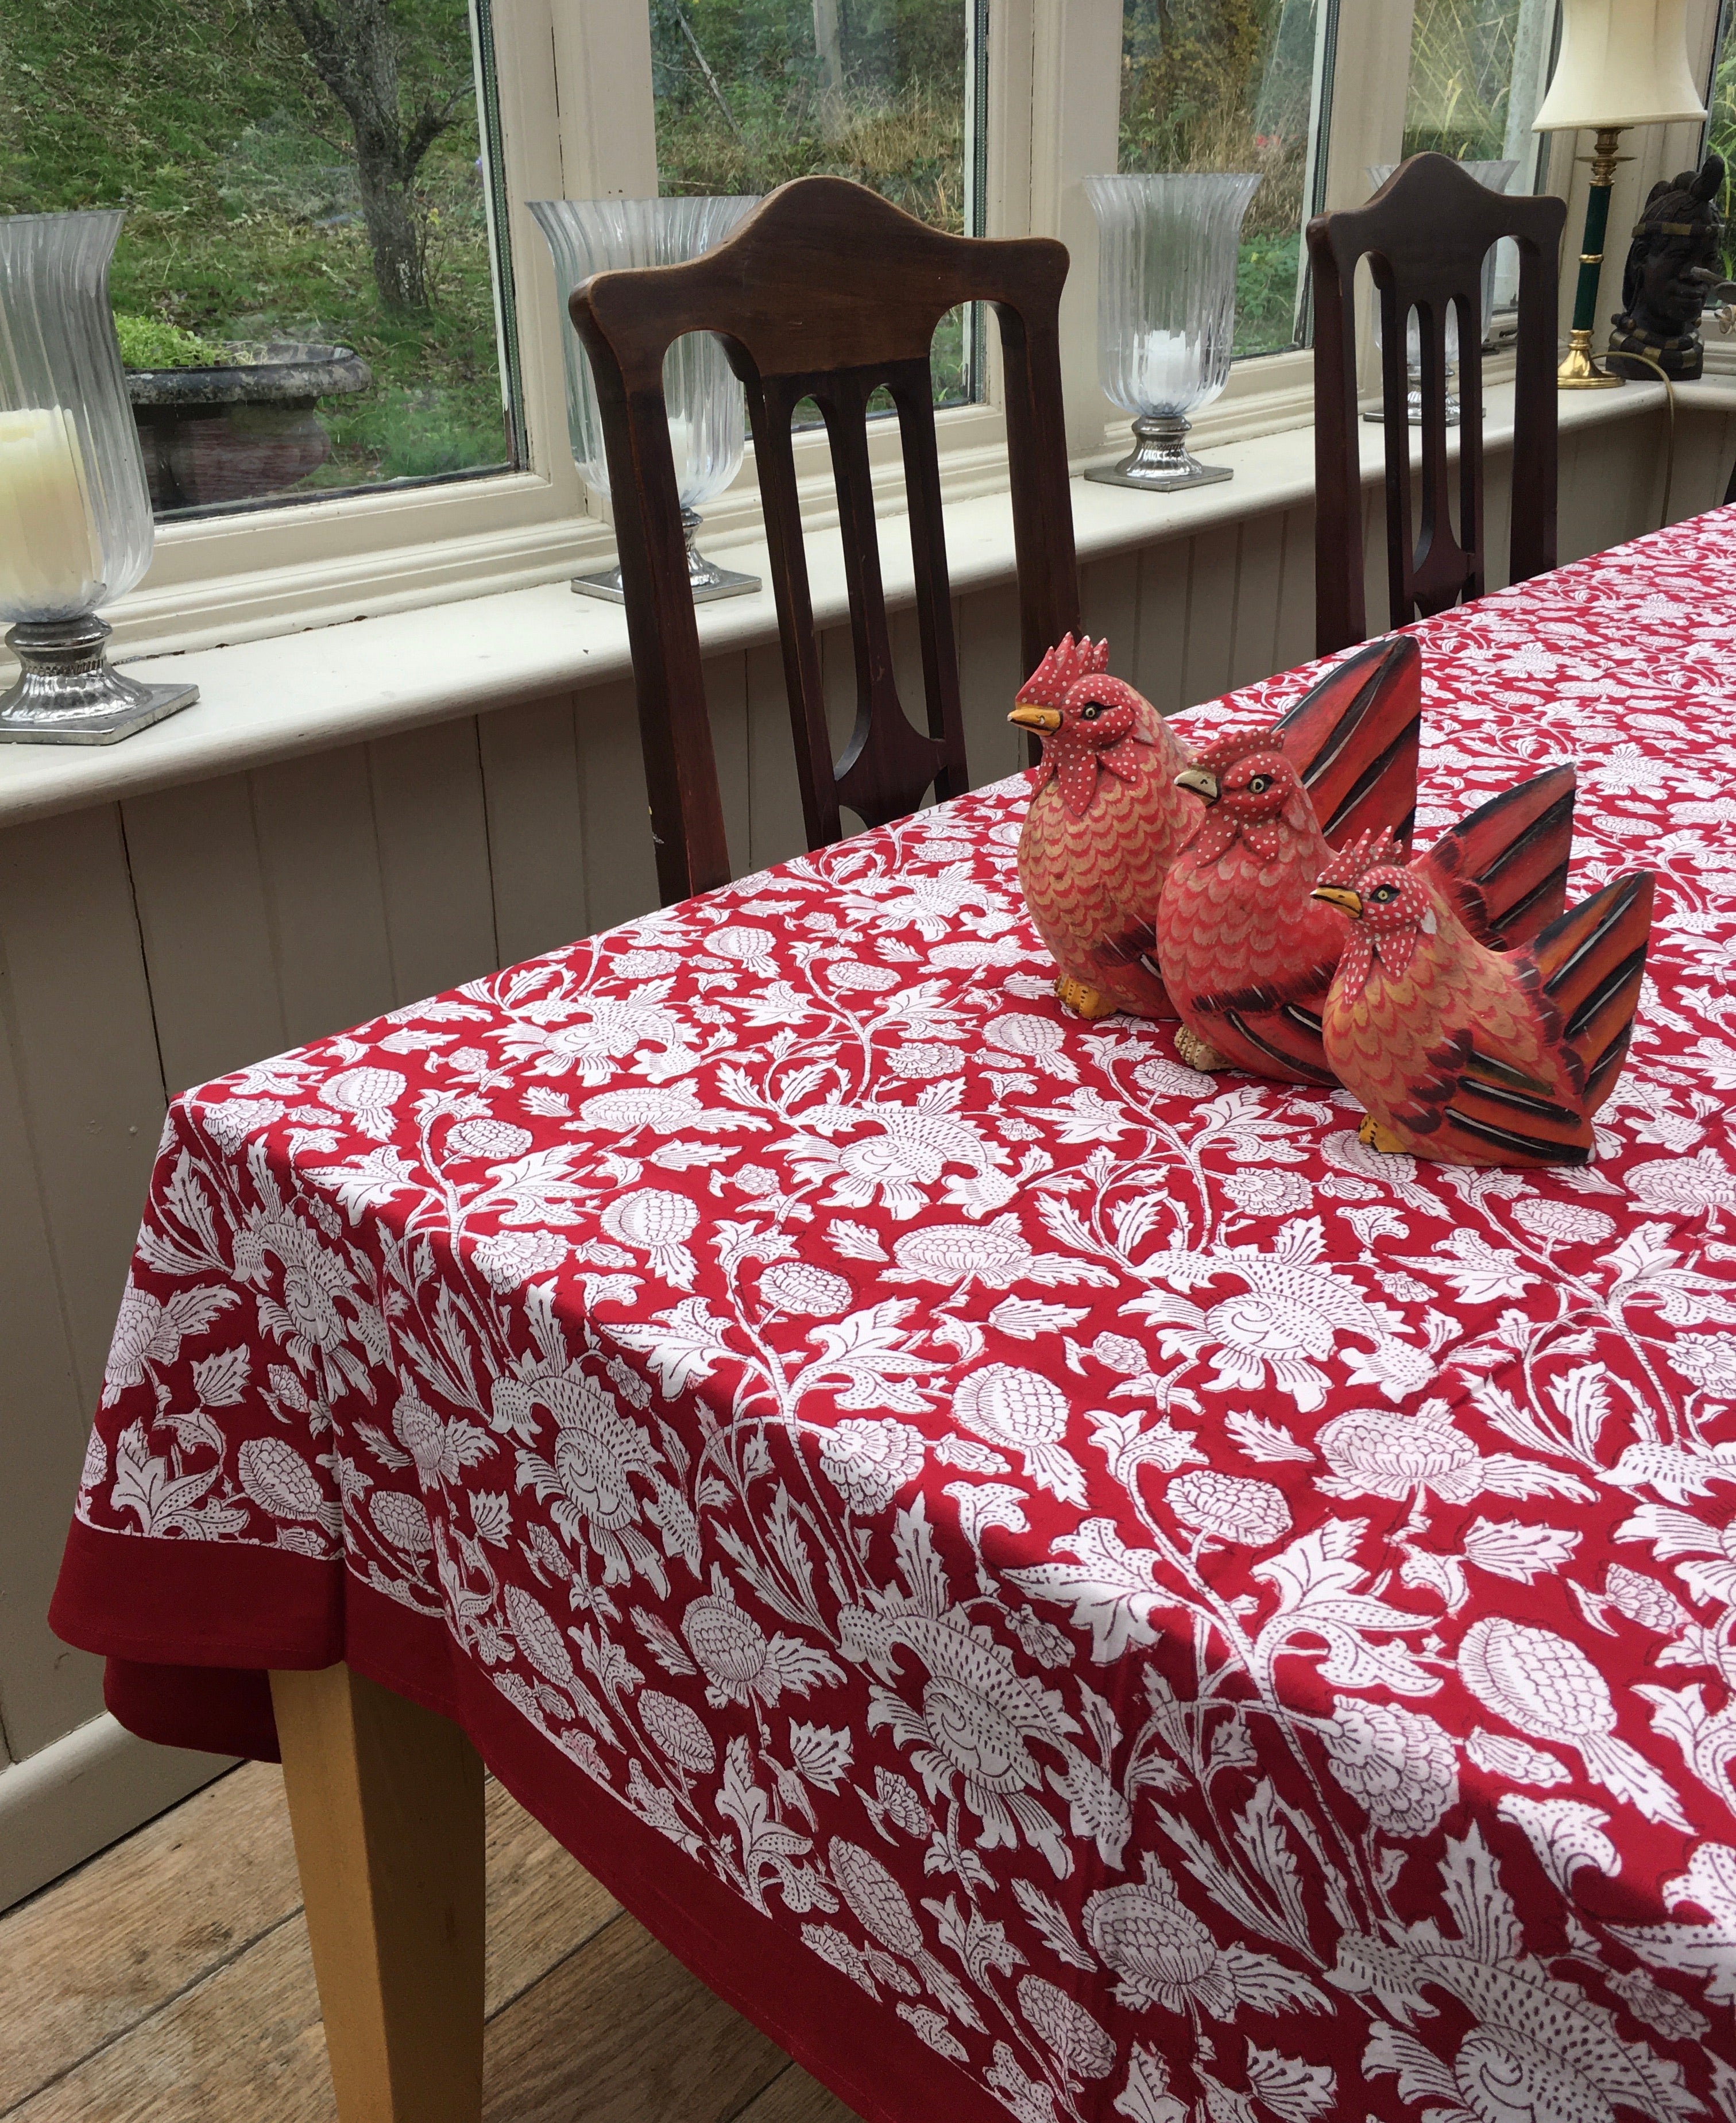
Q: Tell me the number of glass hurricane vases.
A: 4